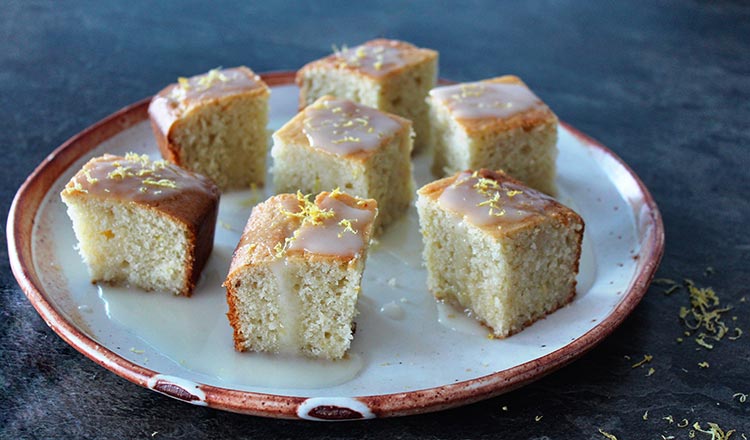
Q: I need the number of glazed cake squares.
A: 7